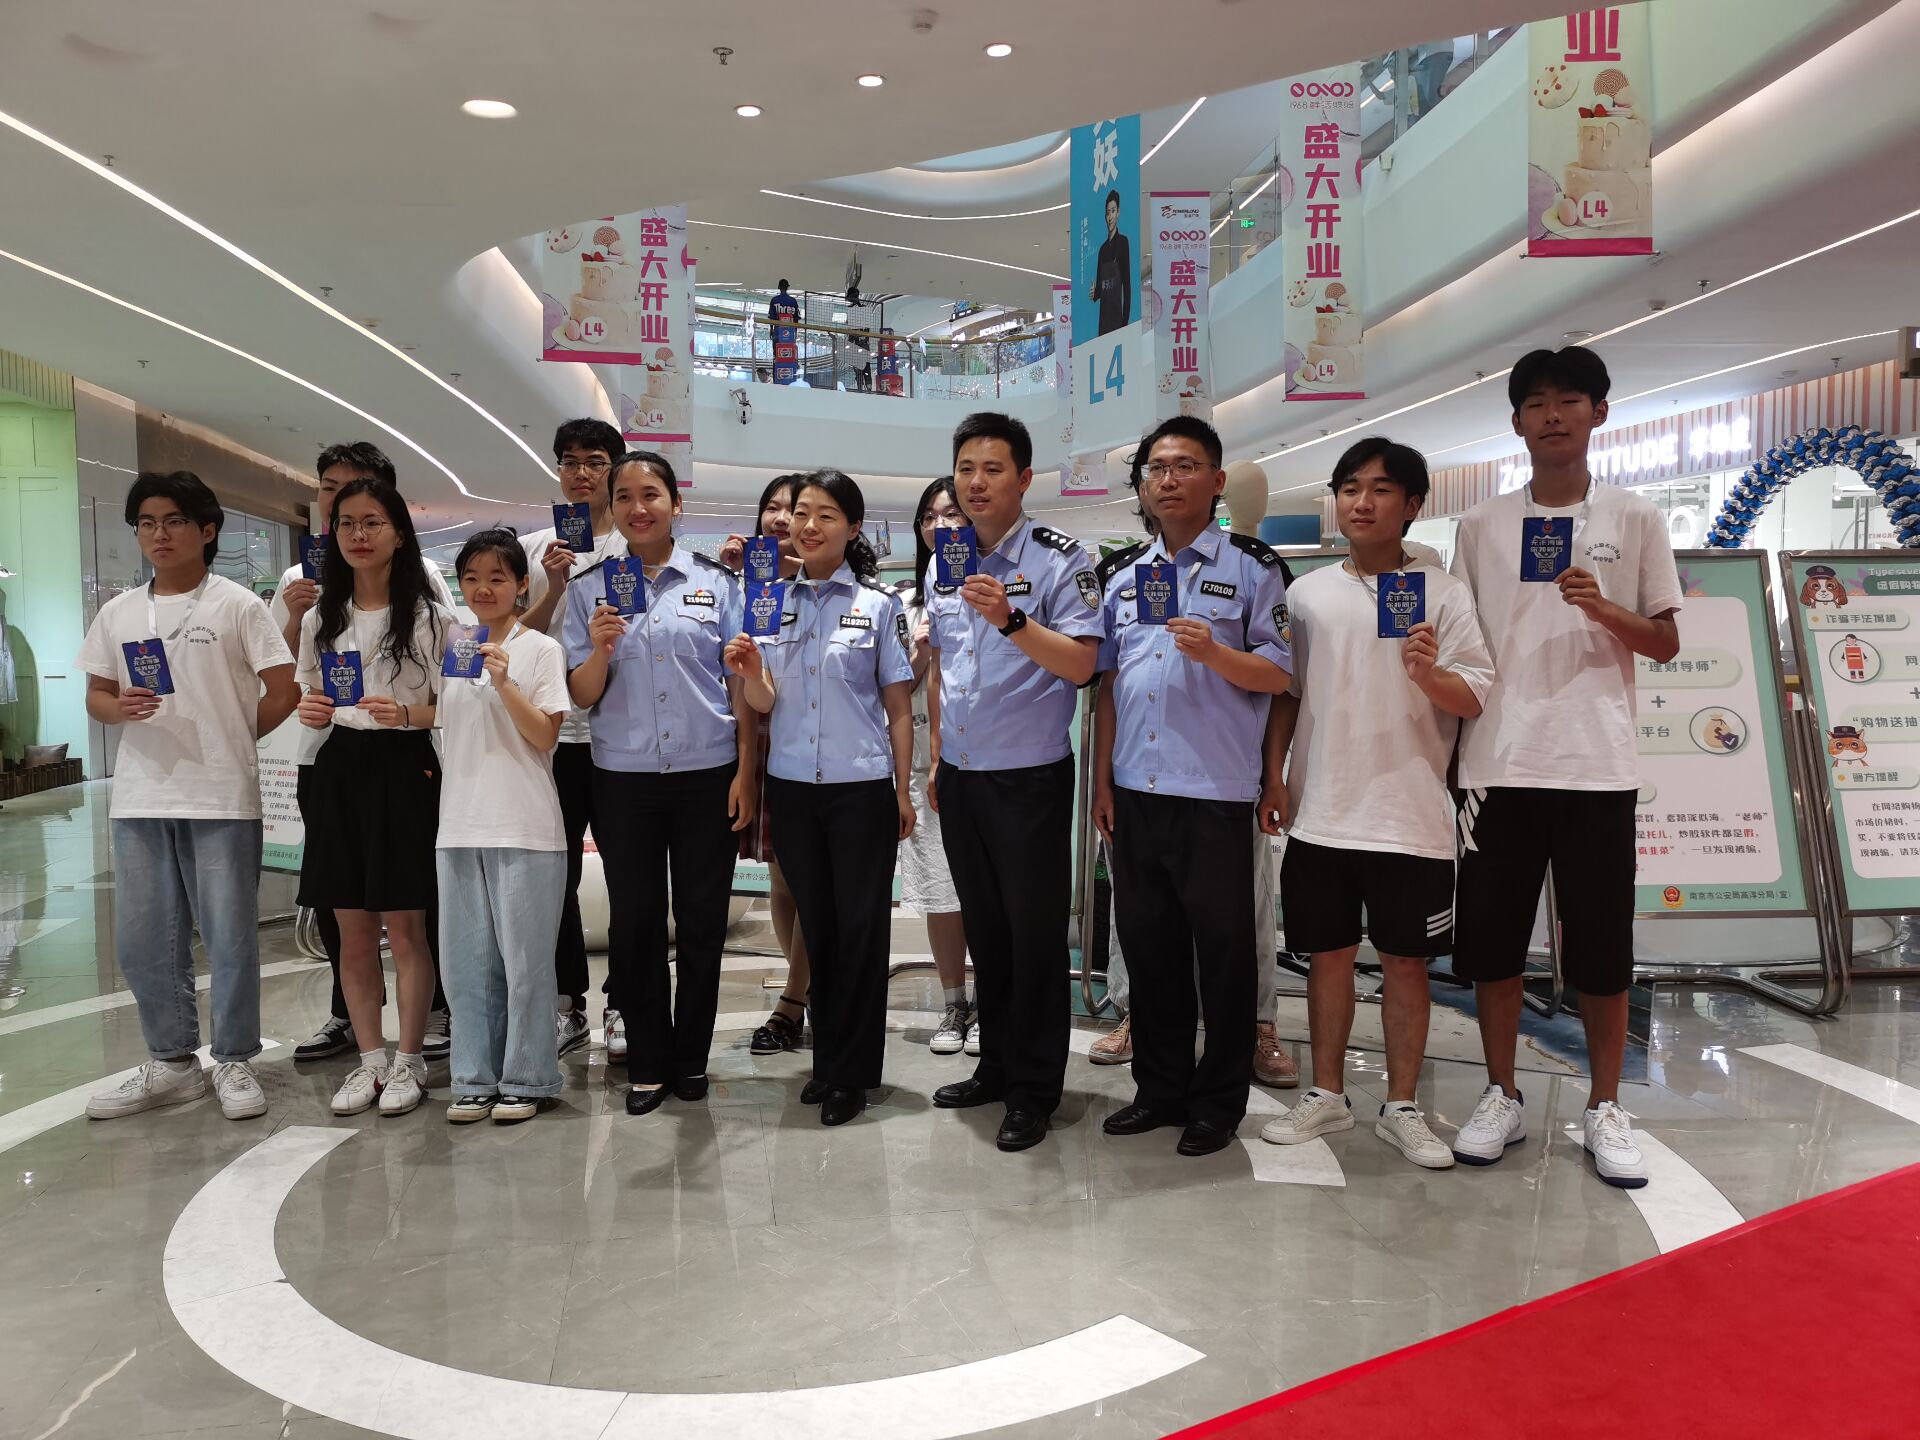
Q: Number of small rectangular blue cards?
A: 12